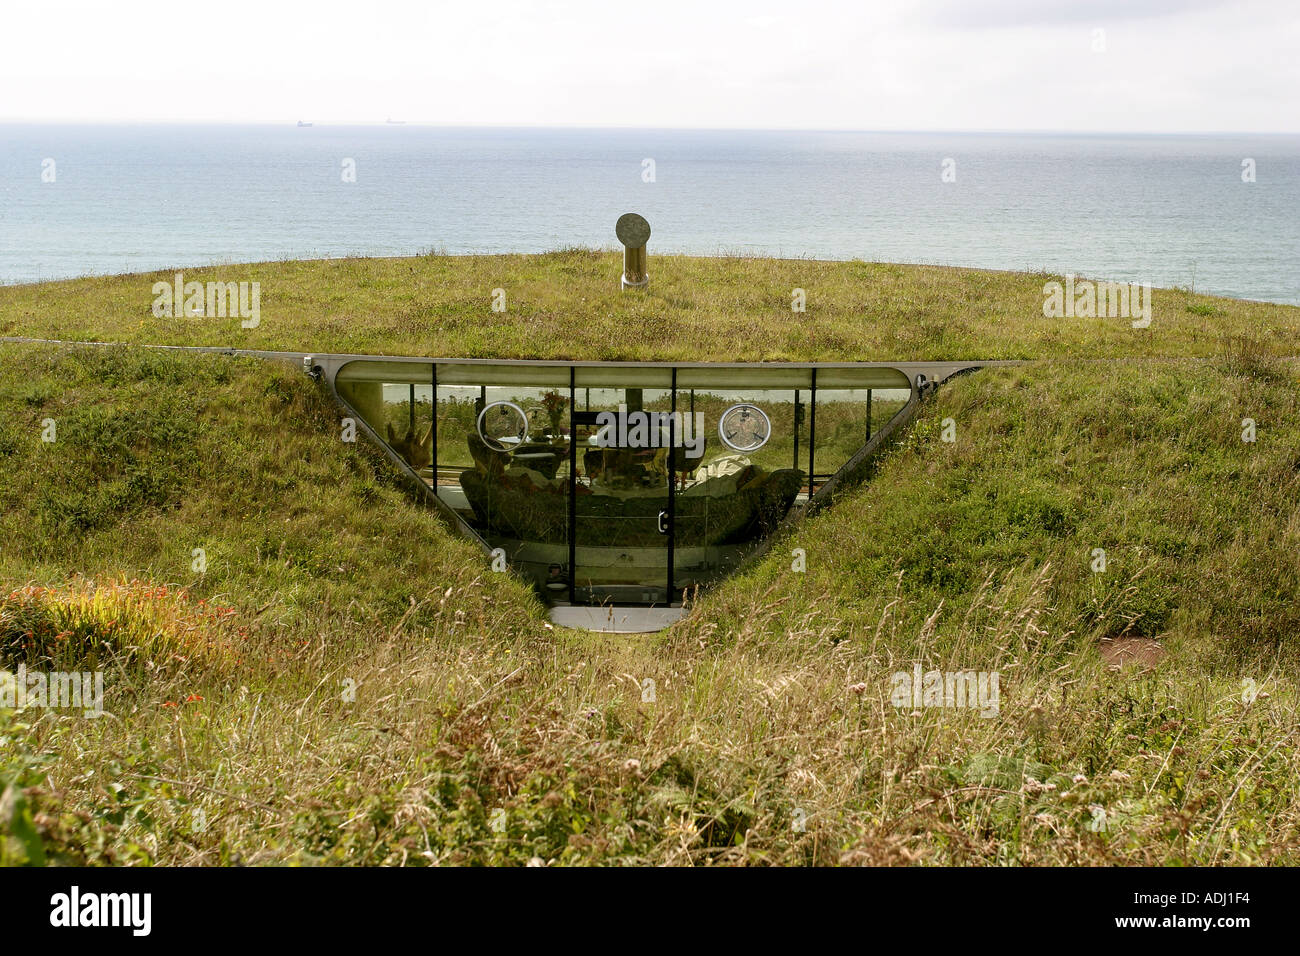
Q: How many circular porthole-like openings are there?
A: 2